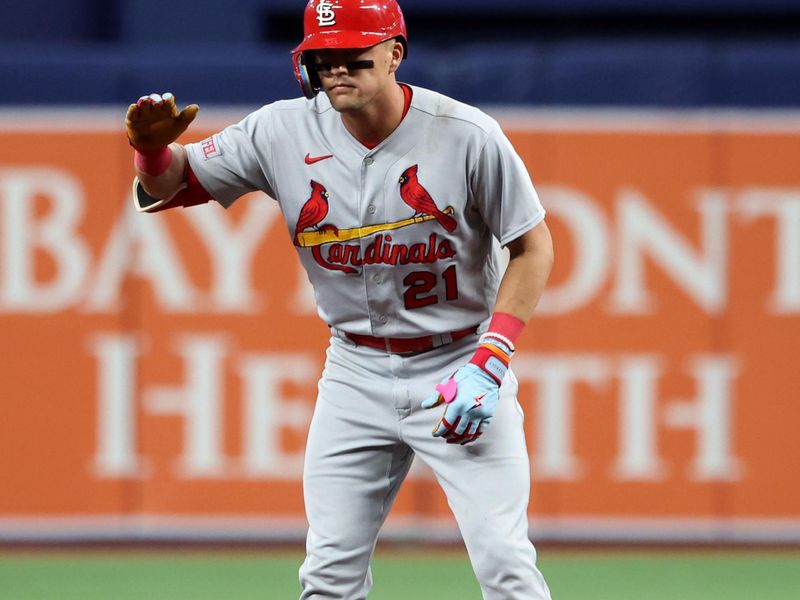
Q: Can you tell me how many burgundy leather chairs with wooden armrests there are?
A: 0